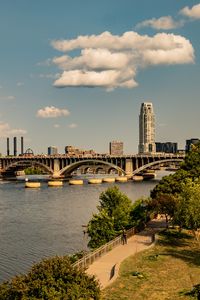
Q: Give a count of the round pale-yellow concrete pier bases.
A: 7